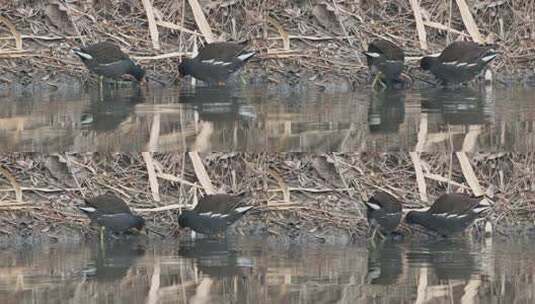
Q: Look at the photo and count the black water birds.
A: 8